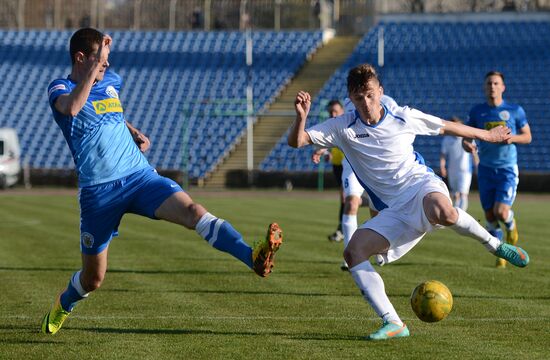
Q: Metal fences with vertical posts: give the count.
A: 1